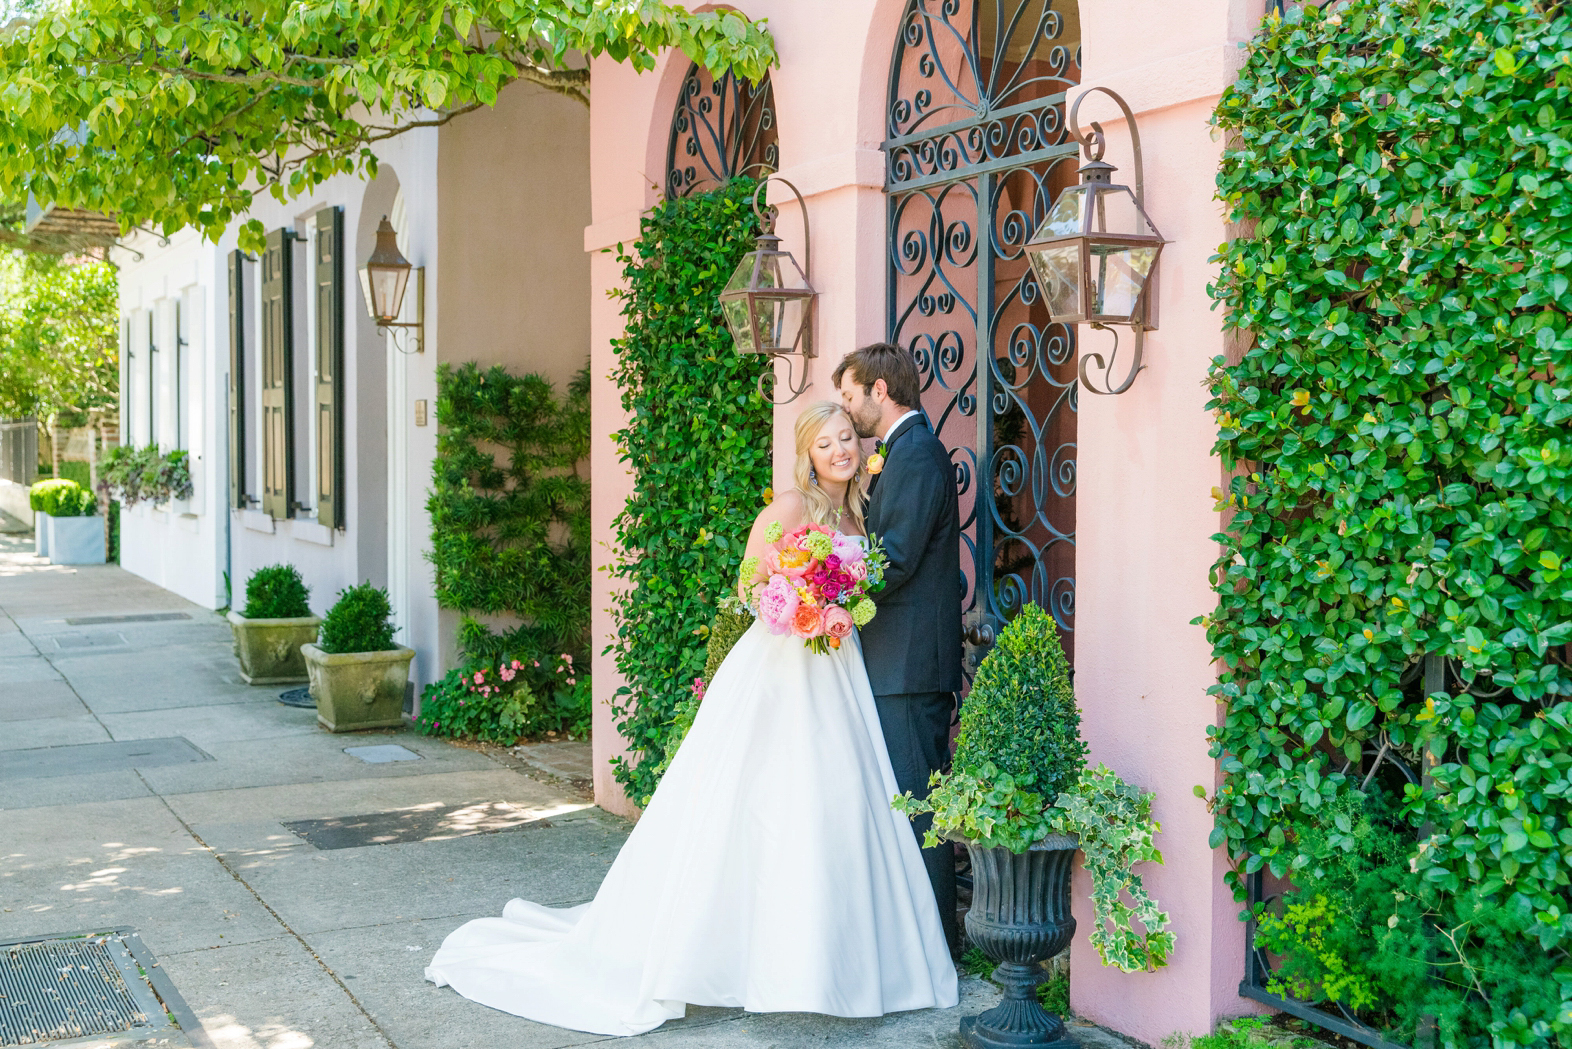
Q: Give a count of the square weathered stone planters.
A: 2